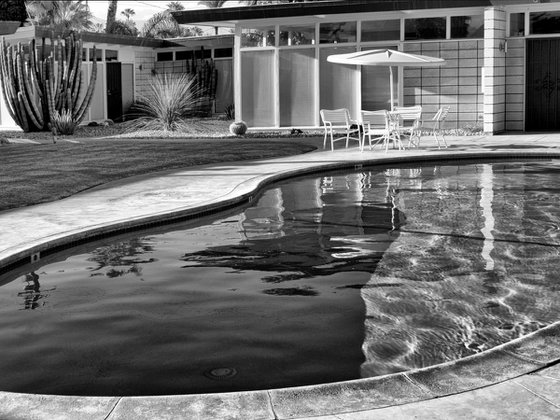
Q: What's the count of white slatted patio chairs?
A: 4